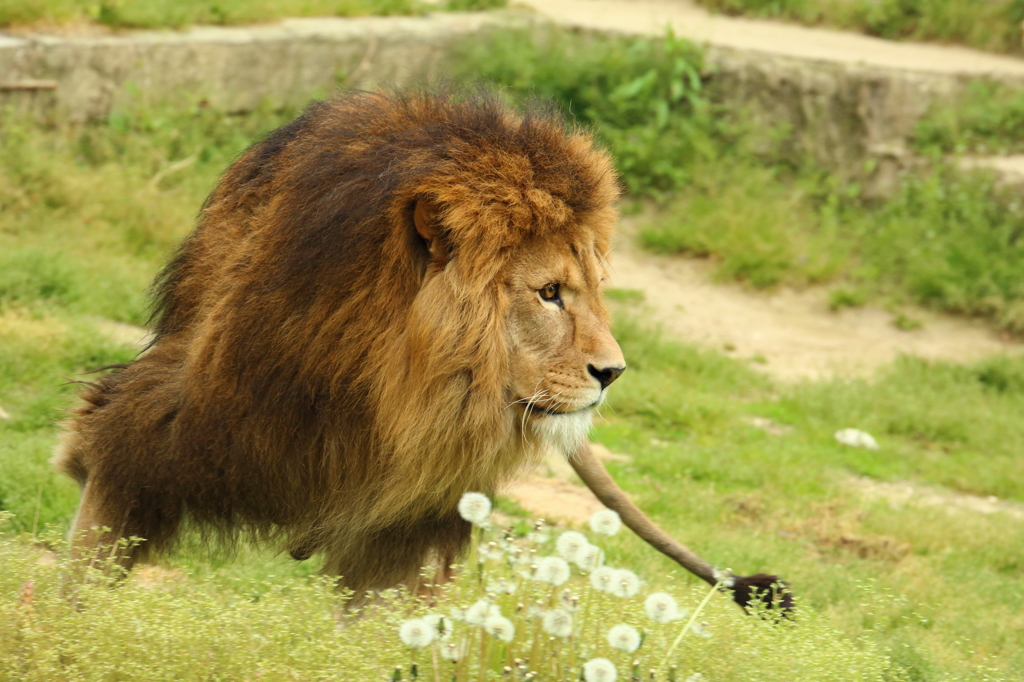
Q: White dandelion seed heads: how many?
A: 15